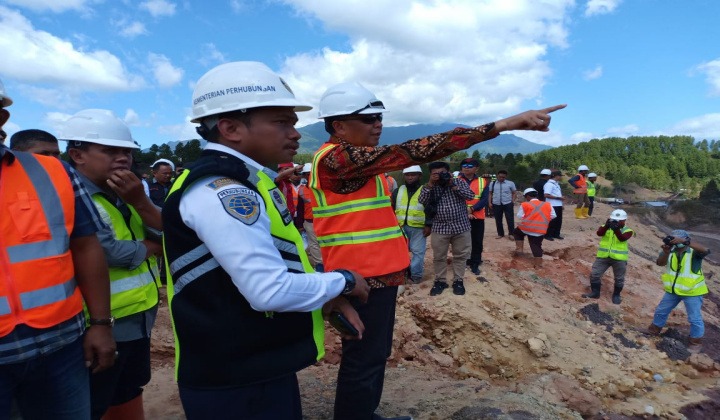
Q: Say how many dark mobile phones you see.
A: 1